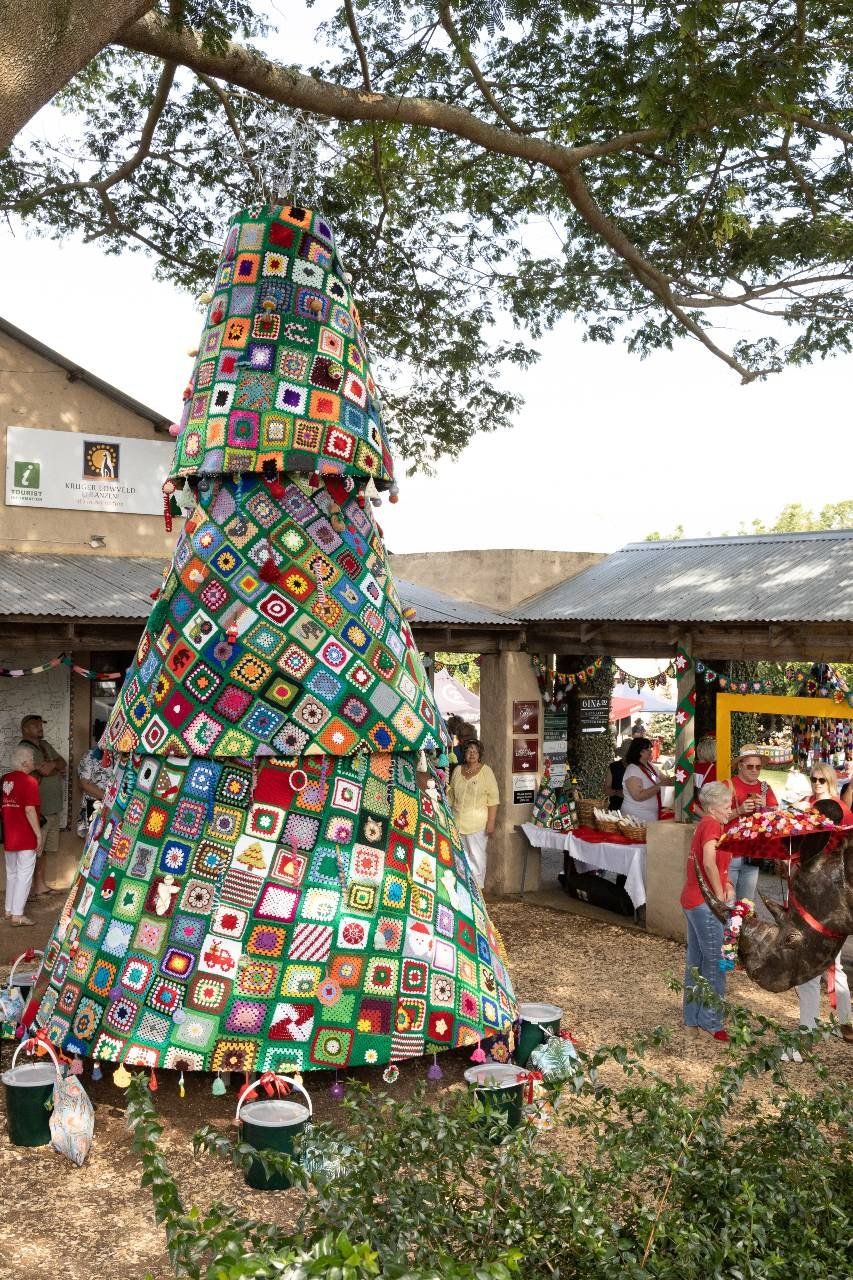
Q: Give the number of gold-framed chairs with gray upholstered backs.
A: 0